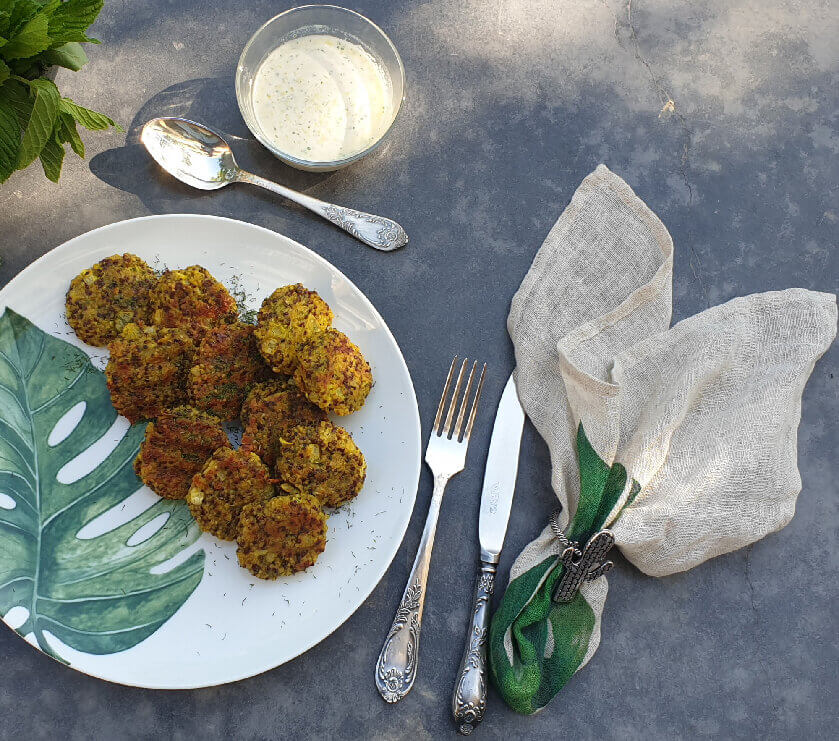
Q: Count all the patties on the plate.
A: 11